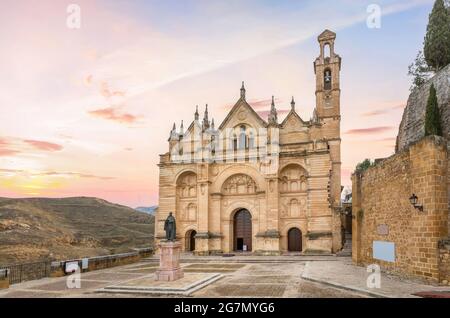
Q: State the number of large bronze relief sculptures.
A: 0